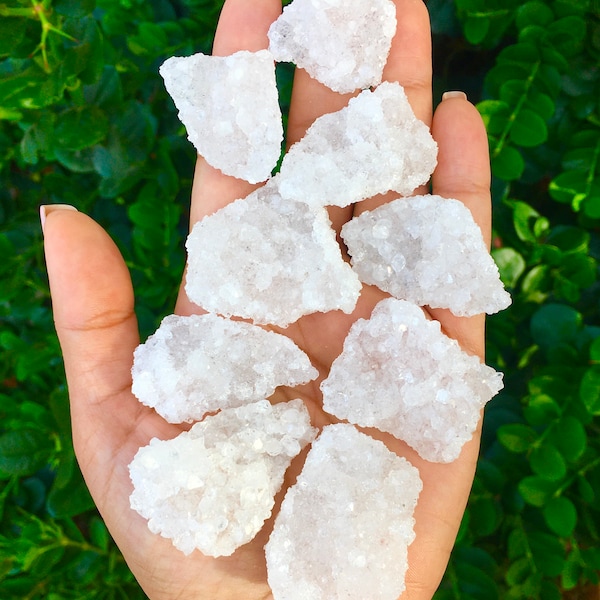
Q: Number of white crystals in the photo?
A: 9